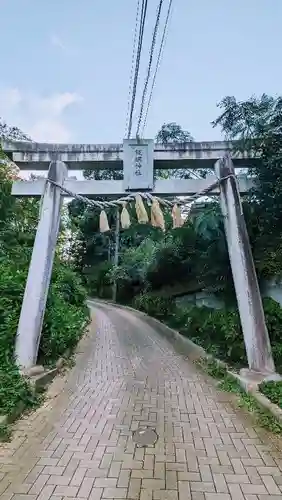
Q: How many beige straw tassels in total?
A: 5